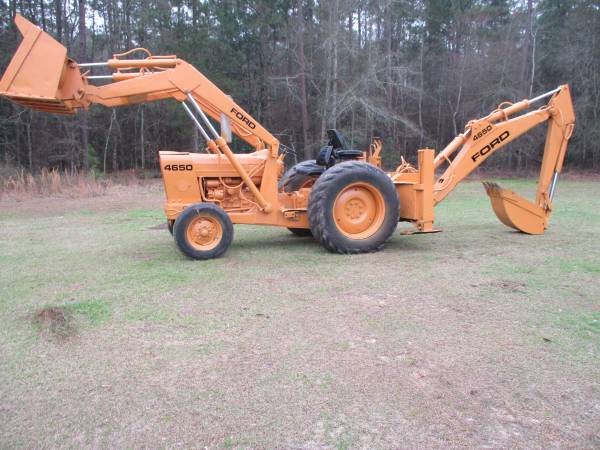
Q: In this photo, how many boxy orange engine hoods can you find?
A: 1